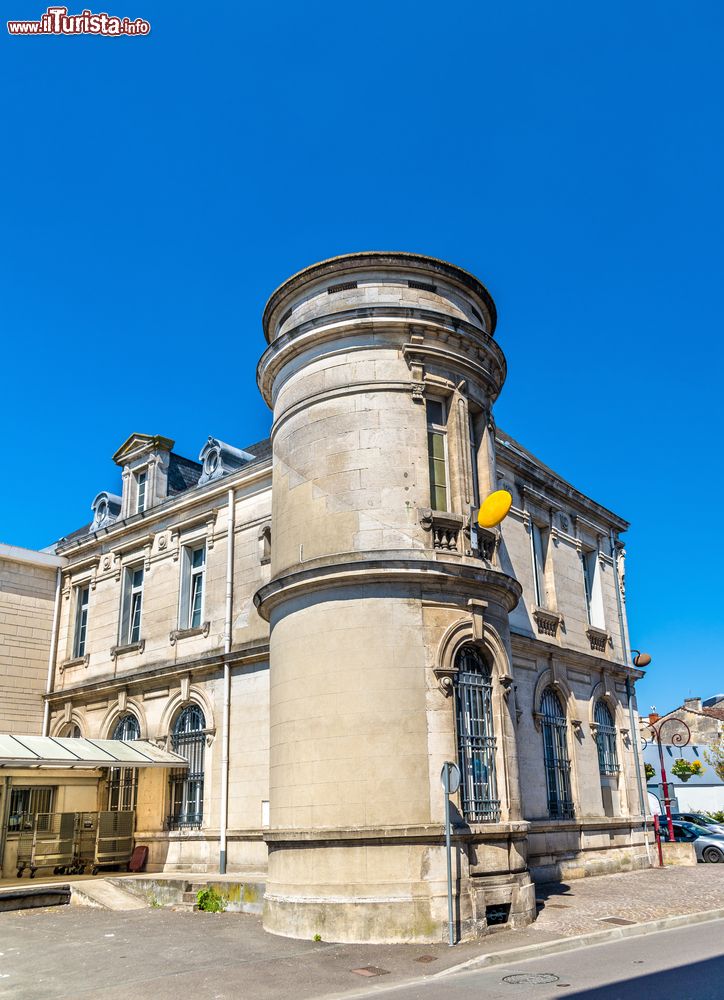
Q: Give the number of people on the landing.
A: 0